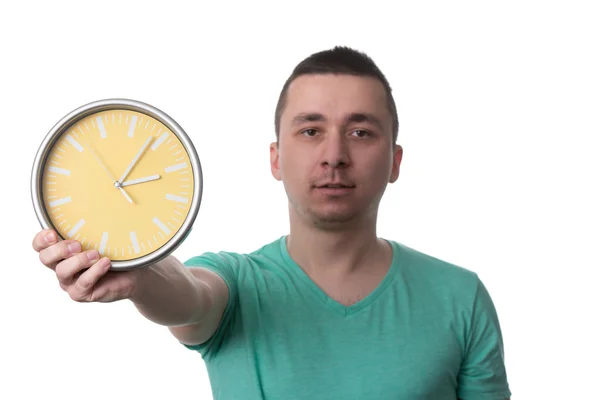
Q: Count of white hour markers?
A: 12